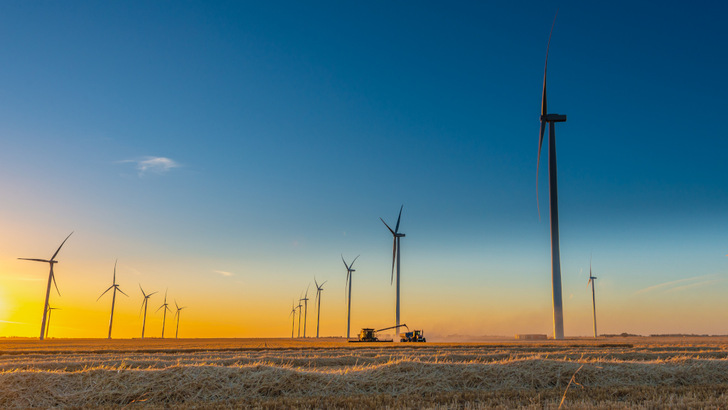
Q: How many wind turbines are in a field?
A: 14